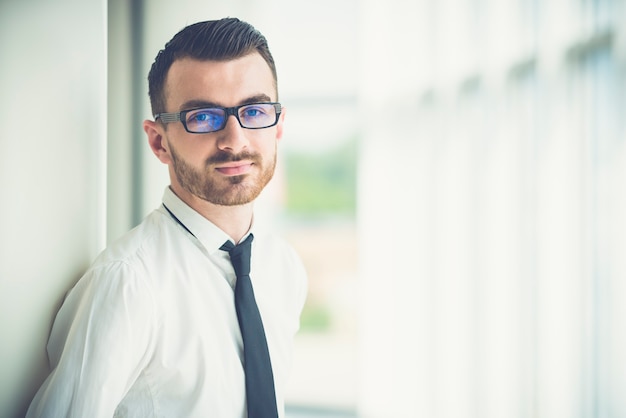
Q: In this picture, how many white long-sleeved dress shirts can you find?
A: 1